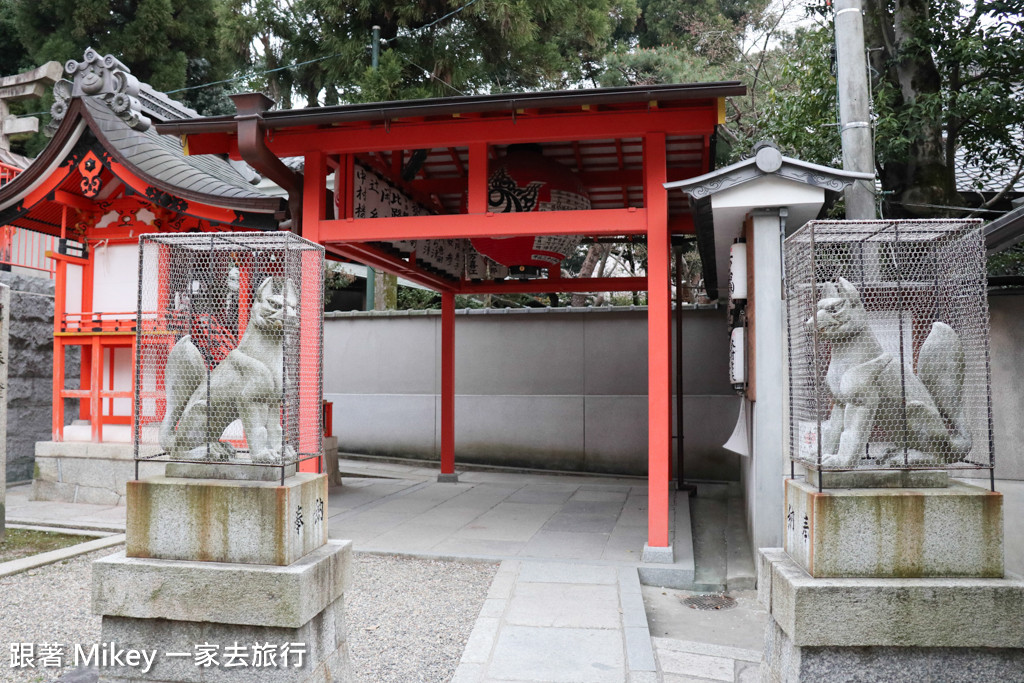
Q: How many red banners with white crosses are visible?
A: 0